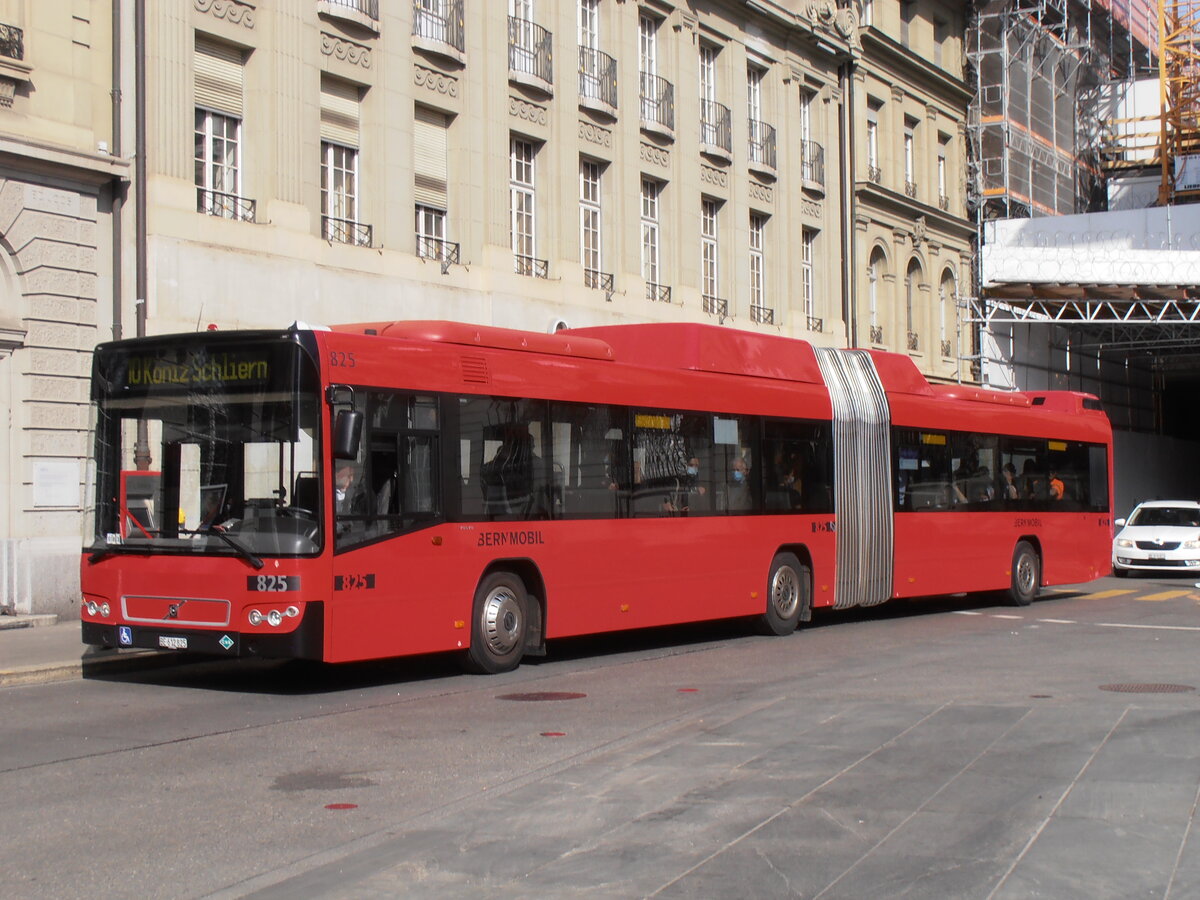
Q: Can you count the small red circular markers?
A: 3